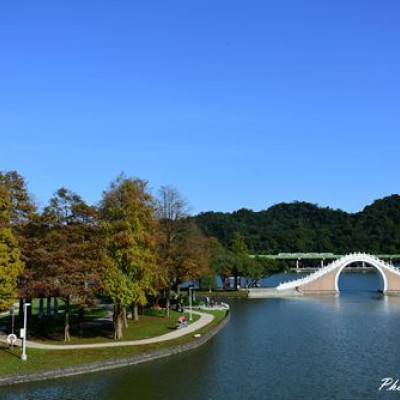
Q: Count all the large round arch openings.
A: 1